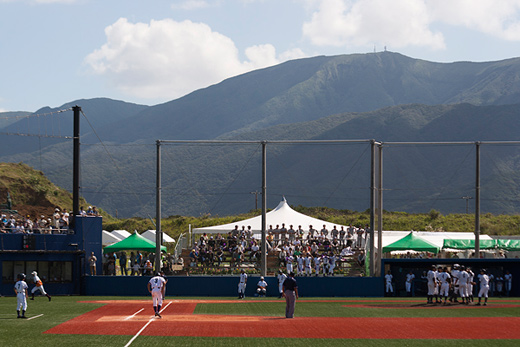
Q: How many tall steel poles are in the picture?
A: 6